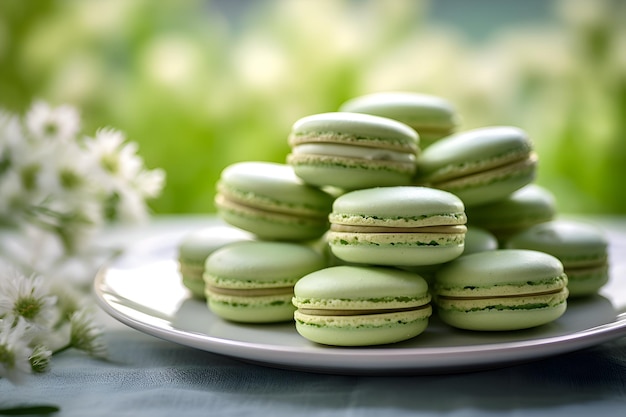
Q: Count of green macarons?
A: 12